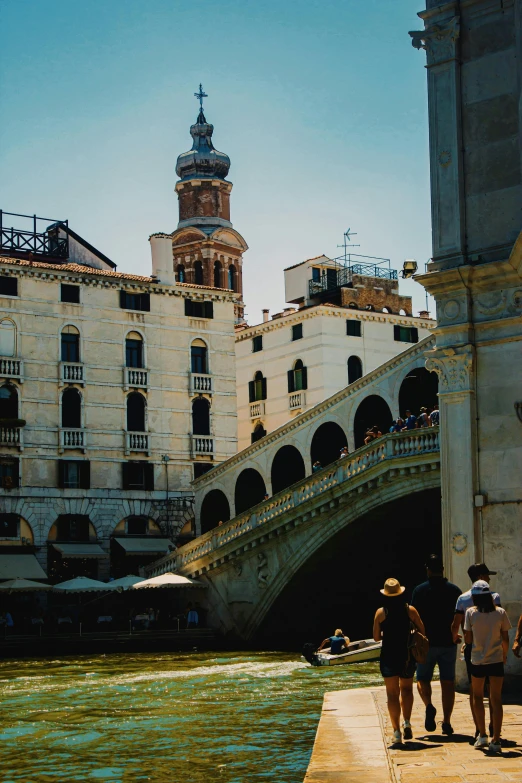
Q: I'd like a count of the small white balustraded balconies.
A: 10